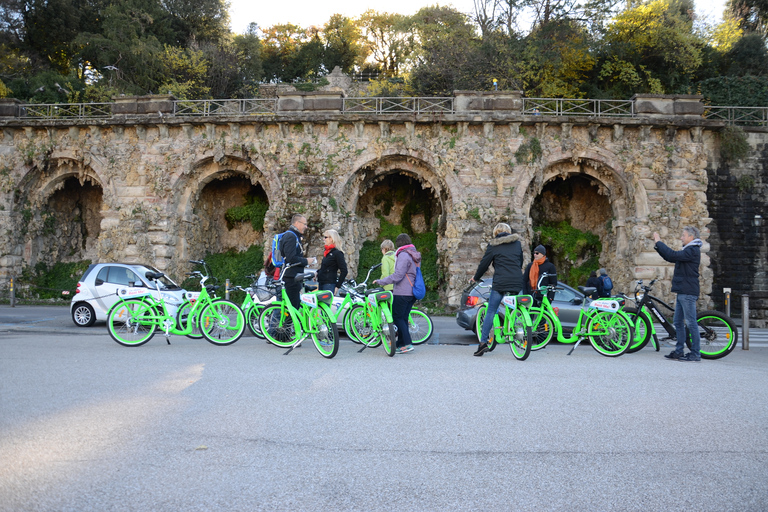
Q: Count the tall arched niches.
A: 4